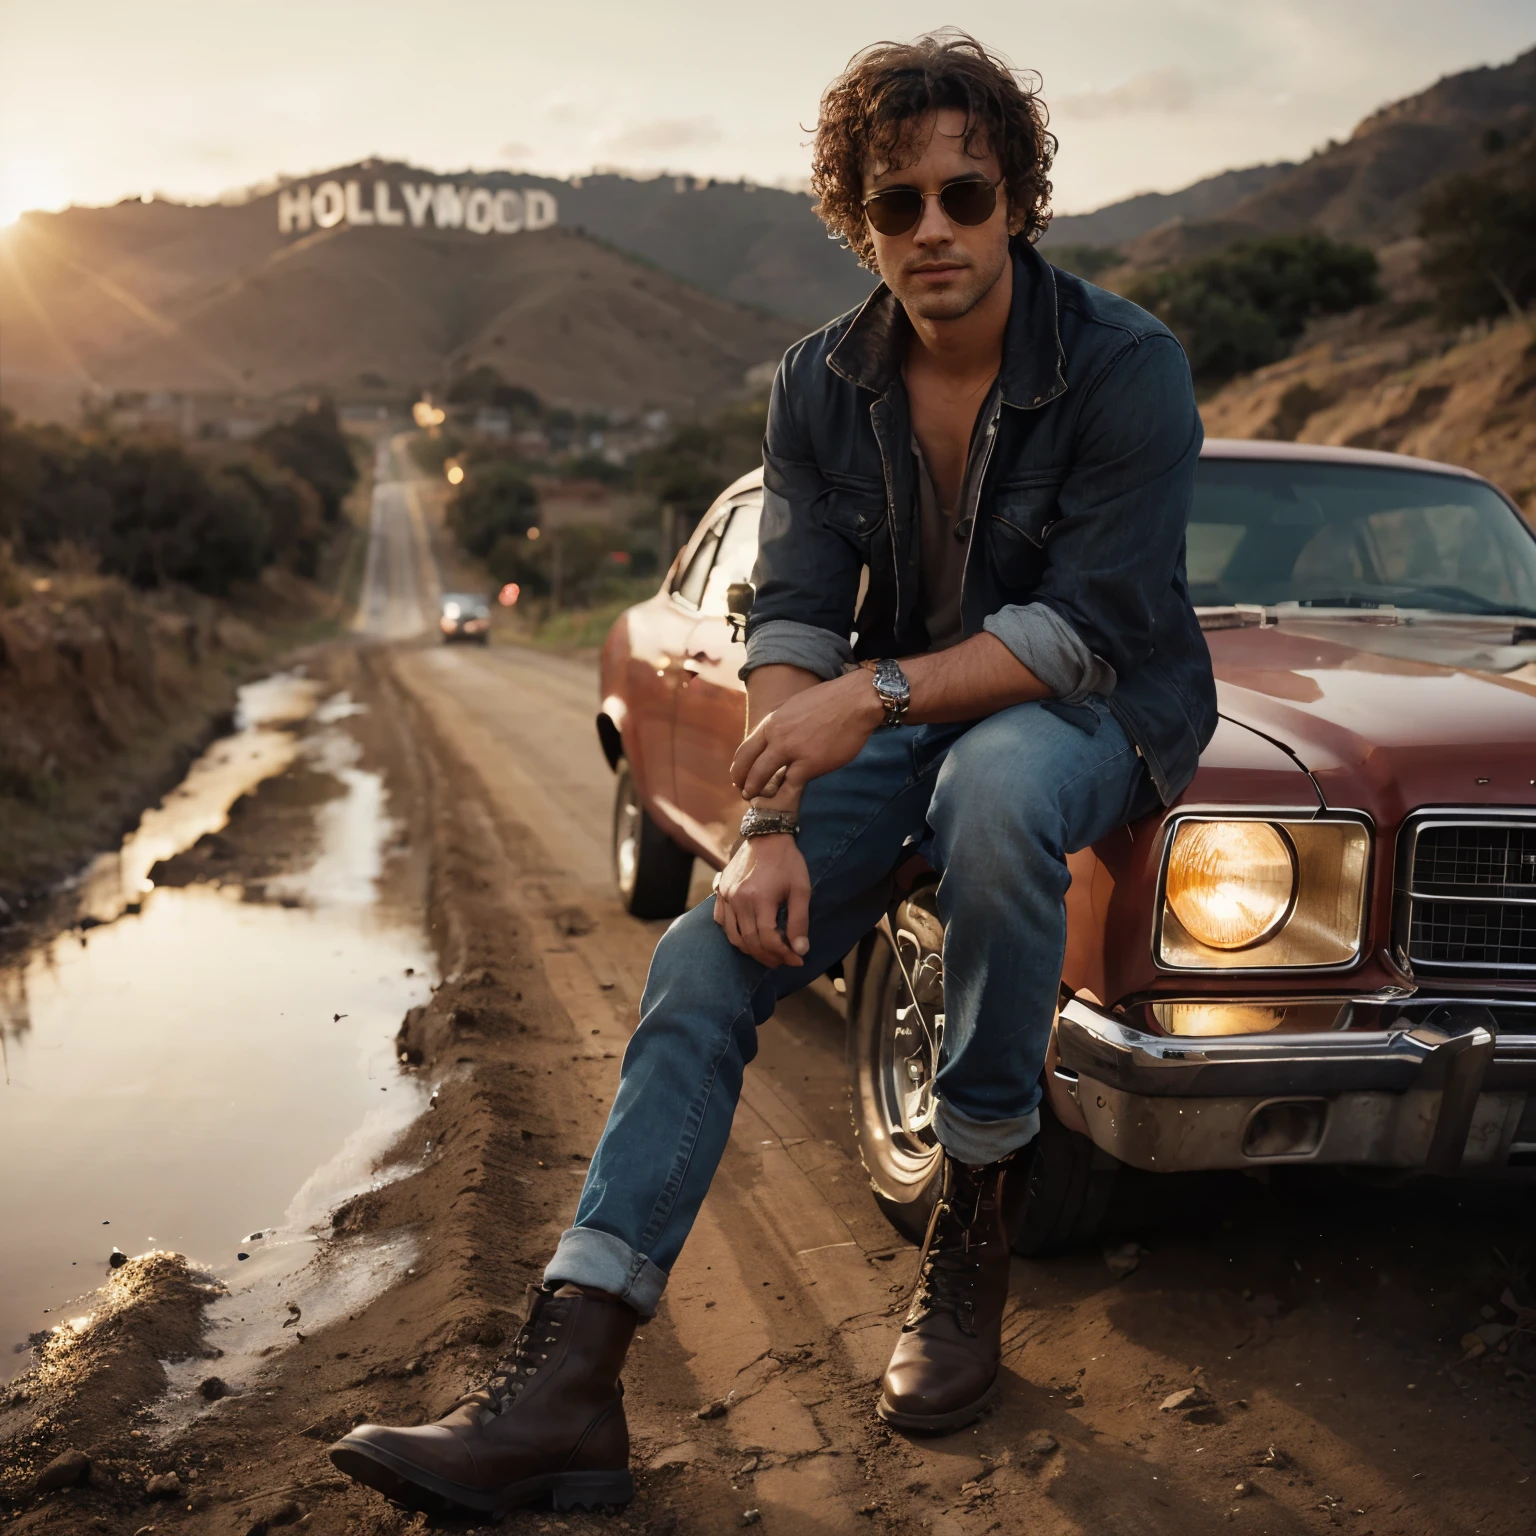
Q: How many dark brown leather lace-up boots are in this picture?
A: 2